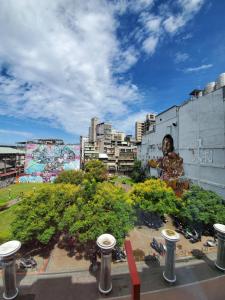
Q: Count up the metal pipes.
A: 4